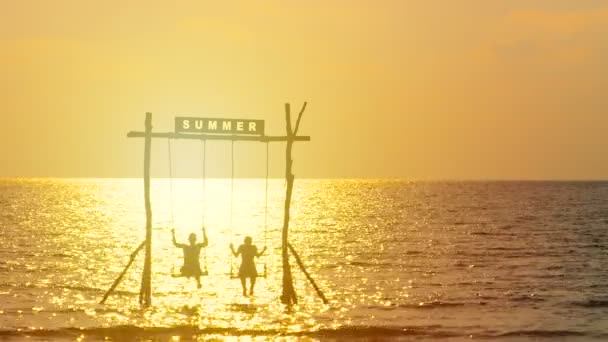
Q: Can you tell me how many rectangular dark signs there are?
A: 1